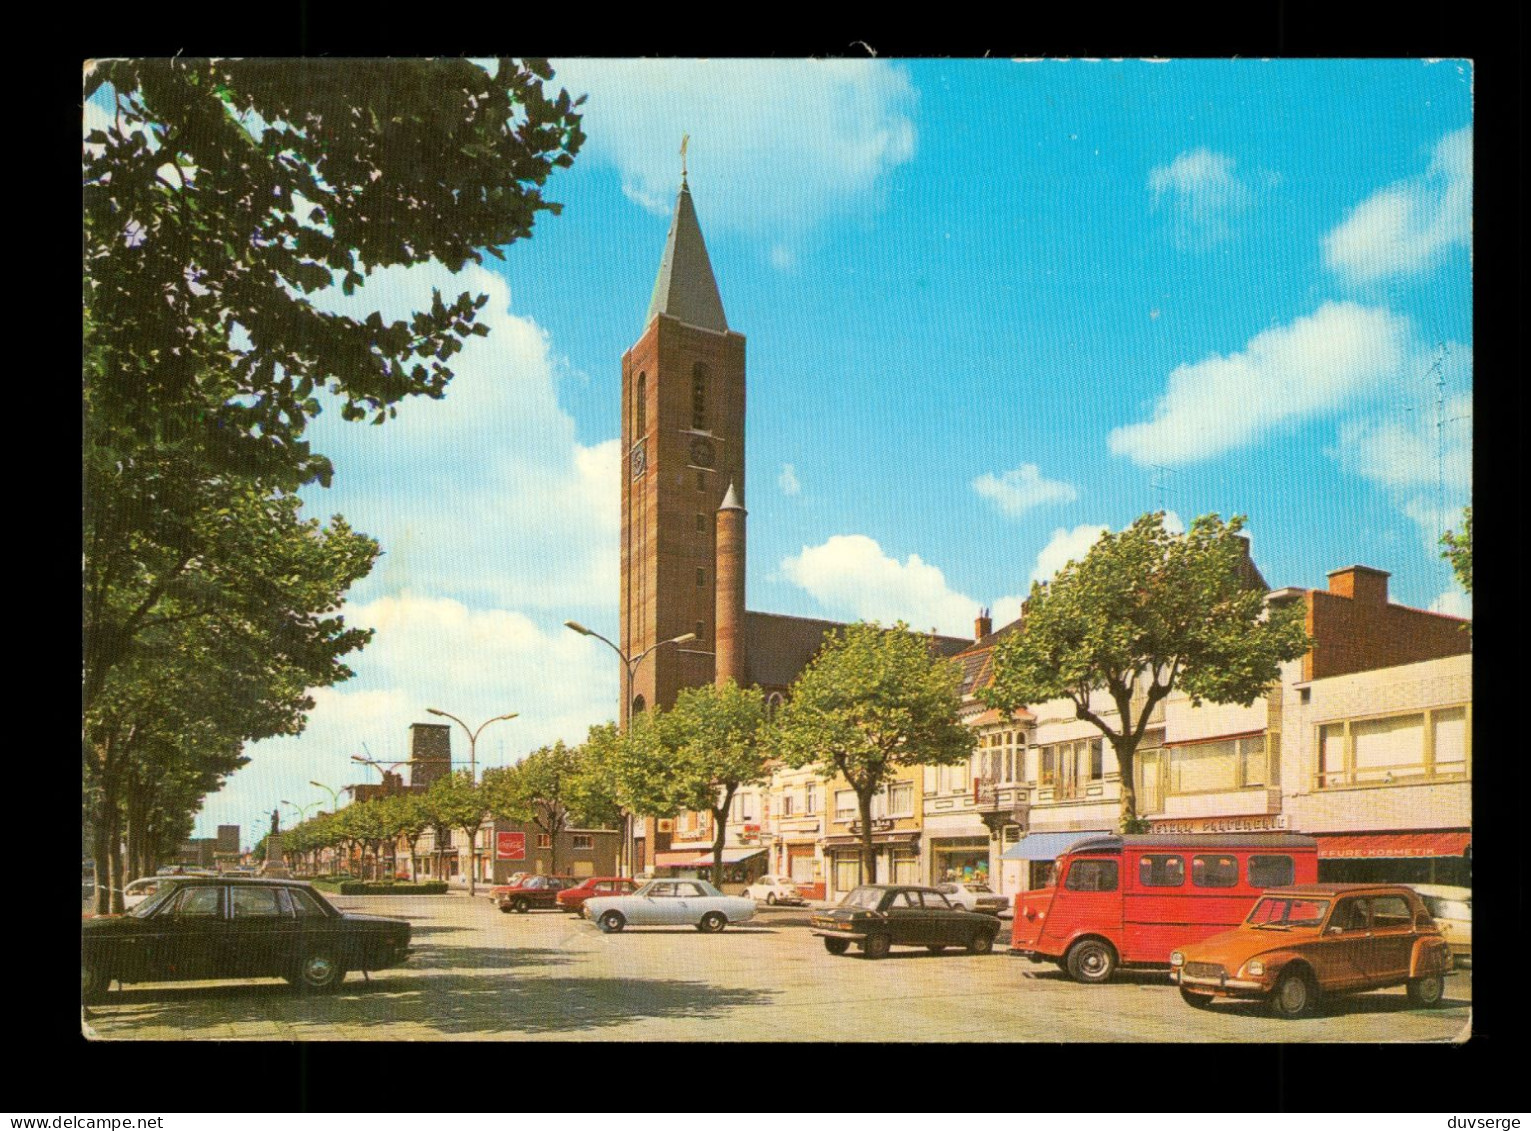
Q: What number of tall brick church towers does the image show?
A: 1